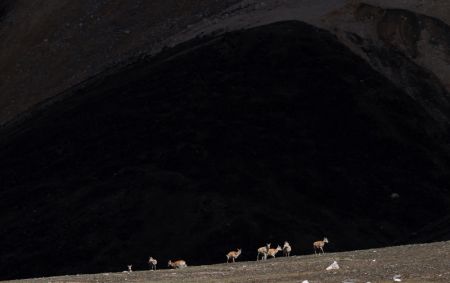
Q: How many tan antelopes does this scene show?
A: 8